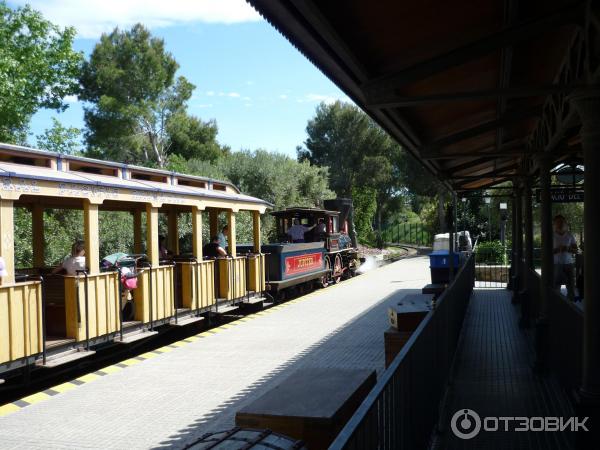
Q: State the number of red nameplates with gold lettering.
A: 1